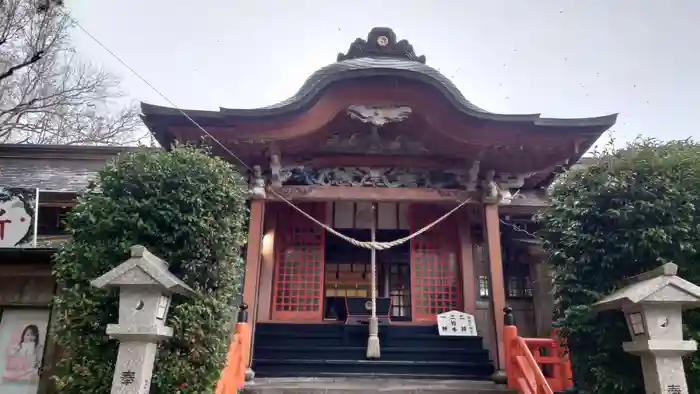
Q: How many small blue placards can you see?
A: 0